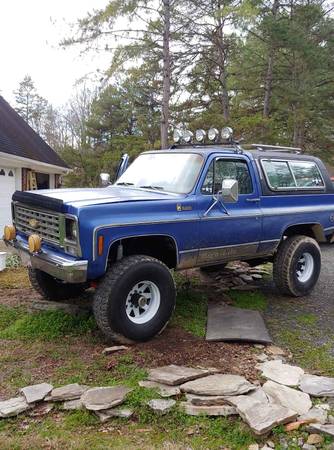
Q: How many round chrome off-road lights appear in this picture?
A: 5